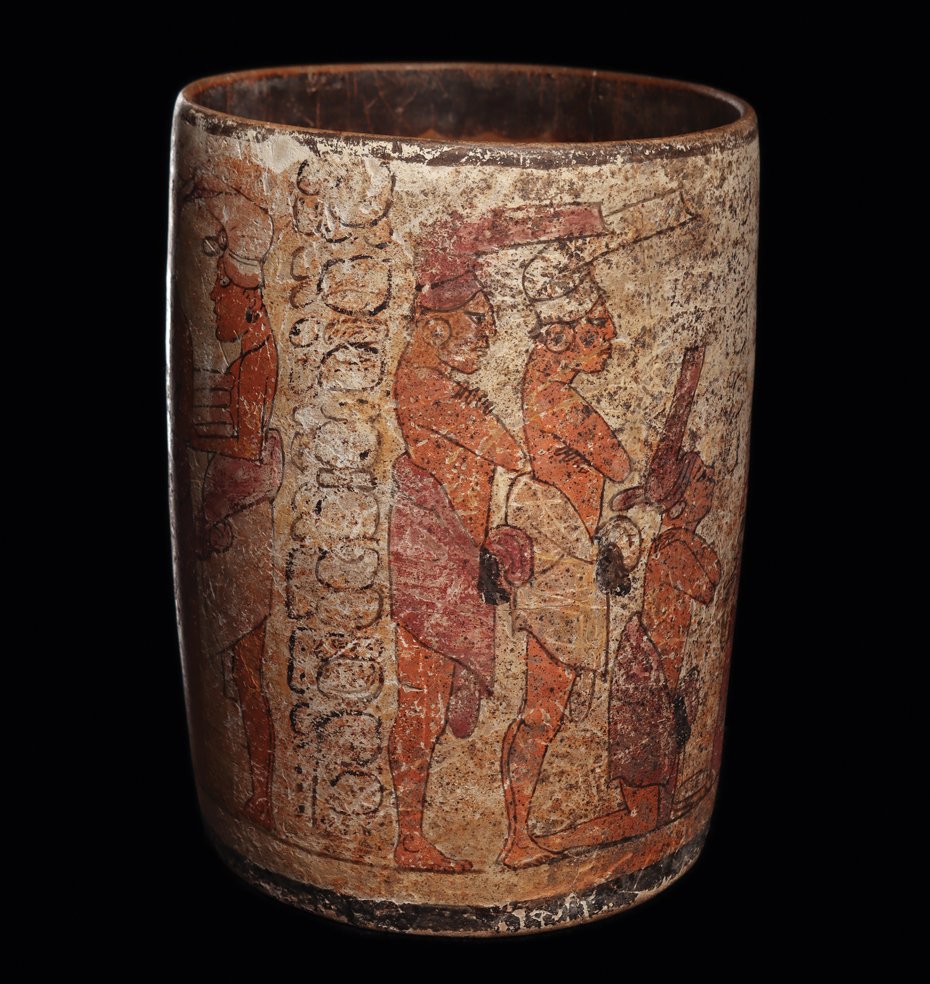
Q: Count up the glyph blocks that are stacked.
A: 9